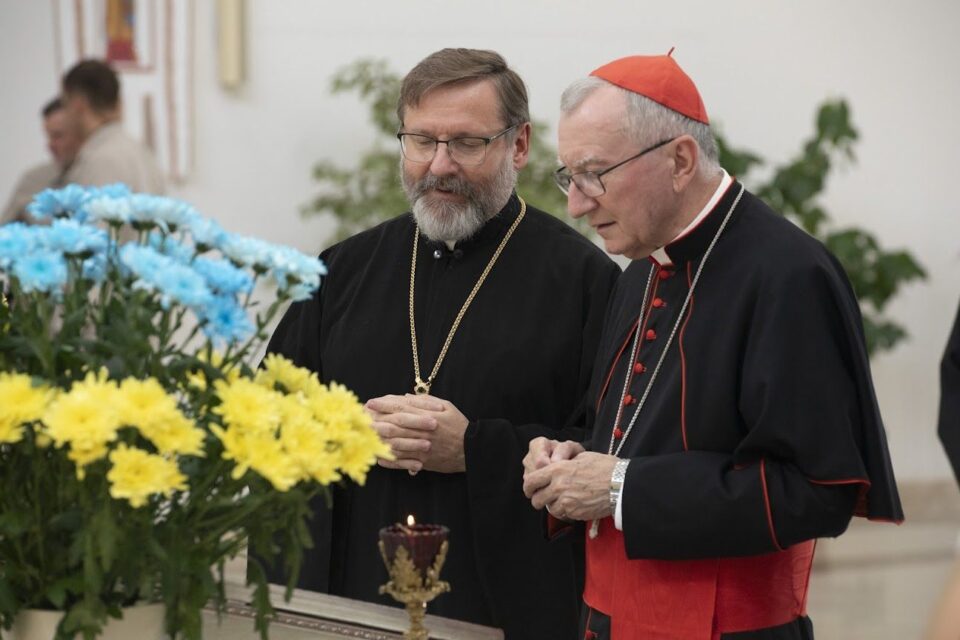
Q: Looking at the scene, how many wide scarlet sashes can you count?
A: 1